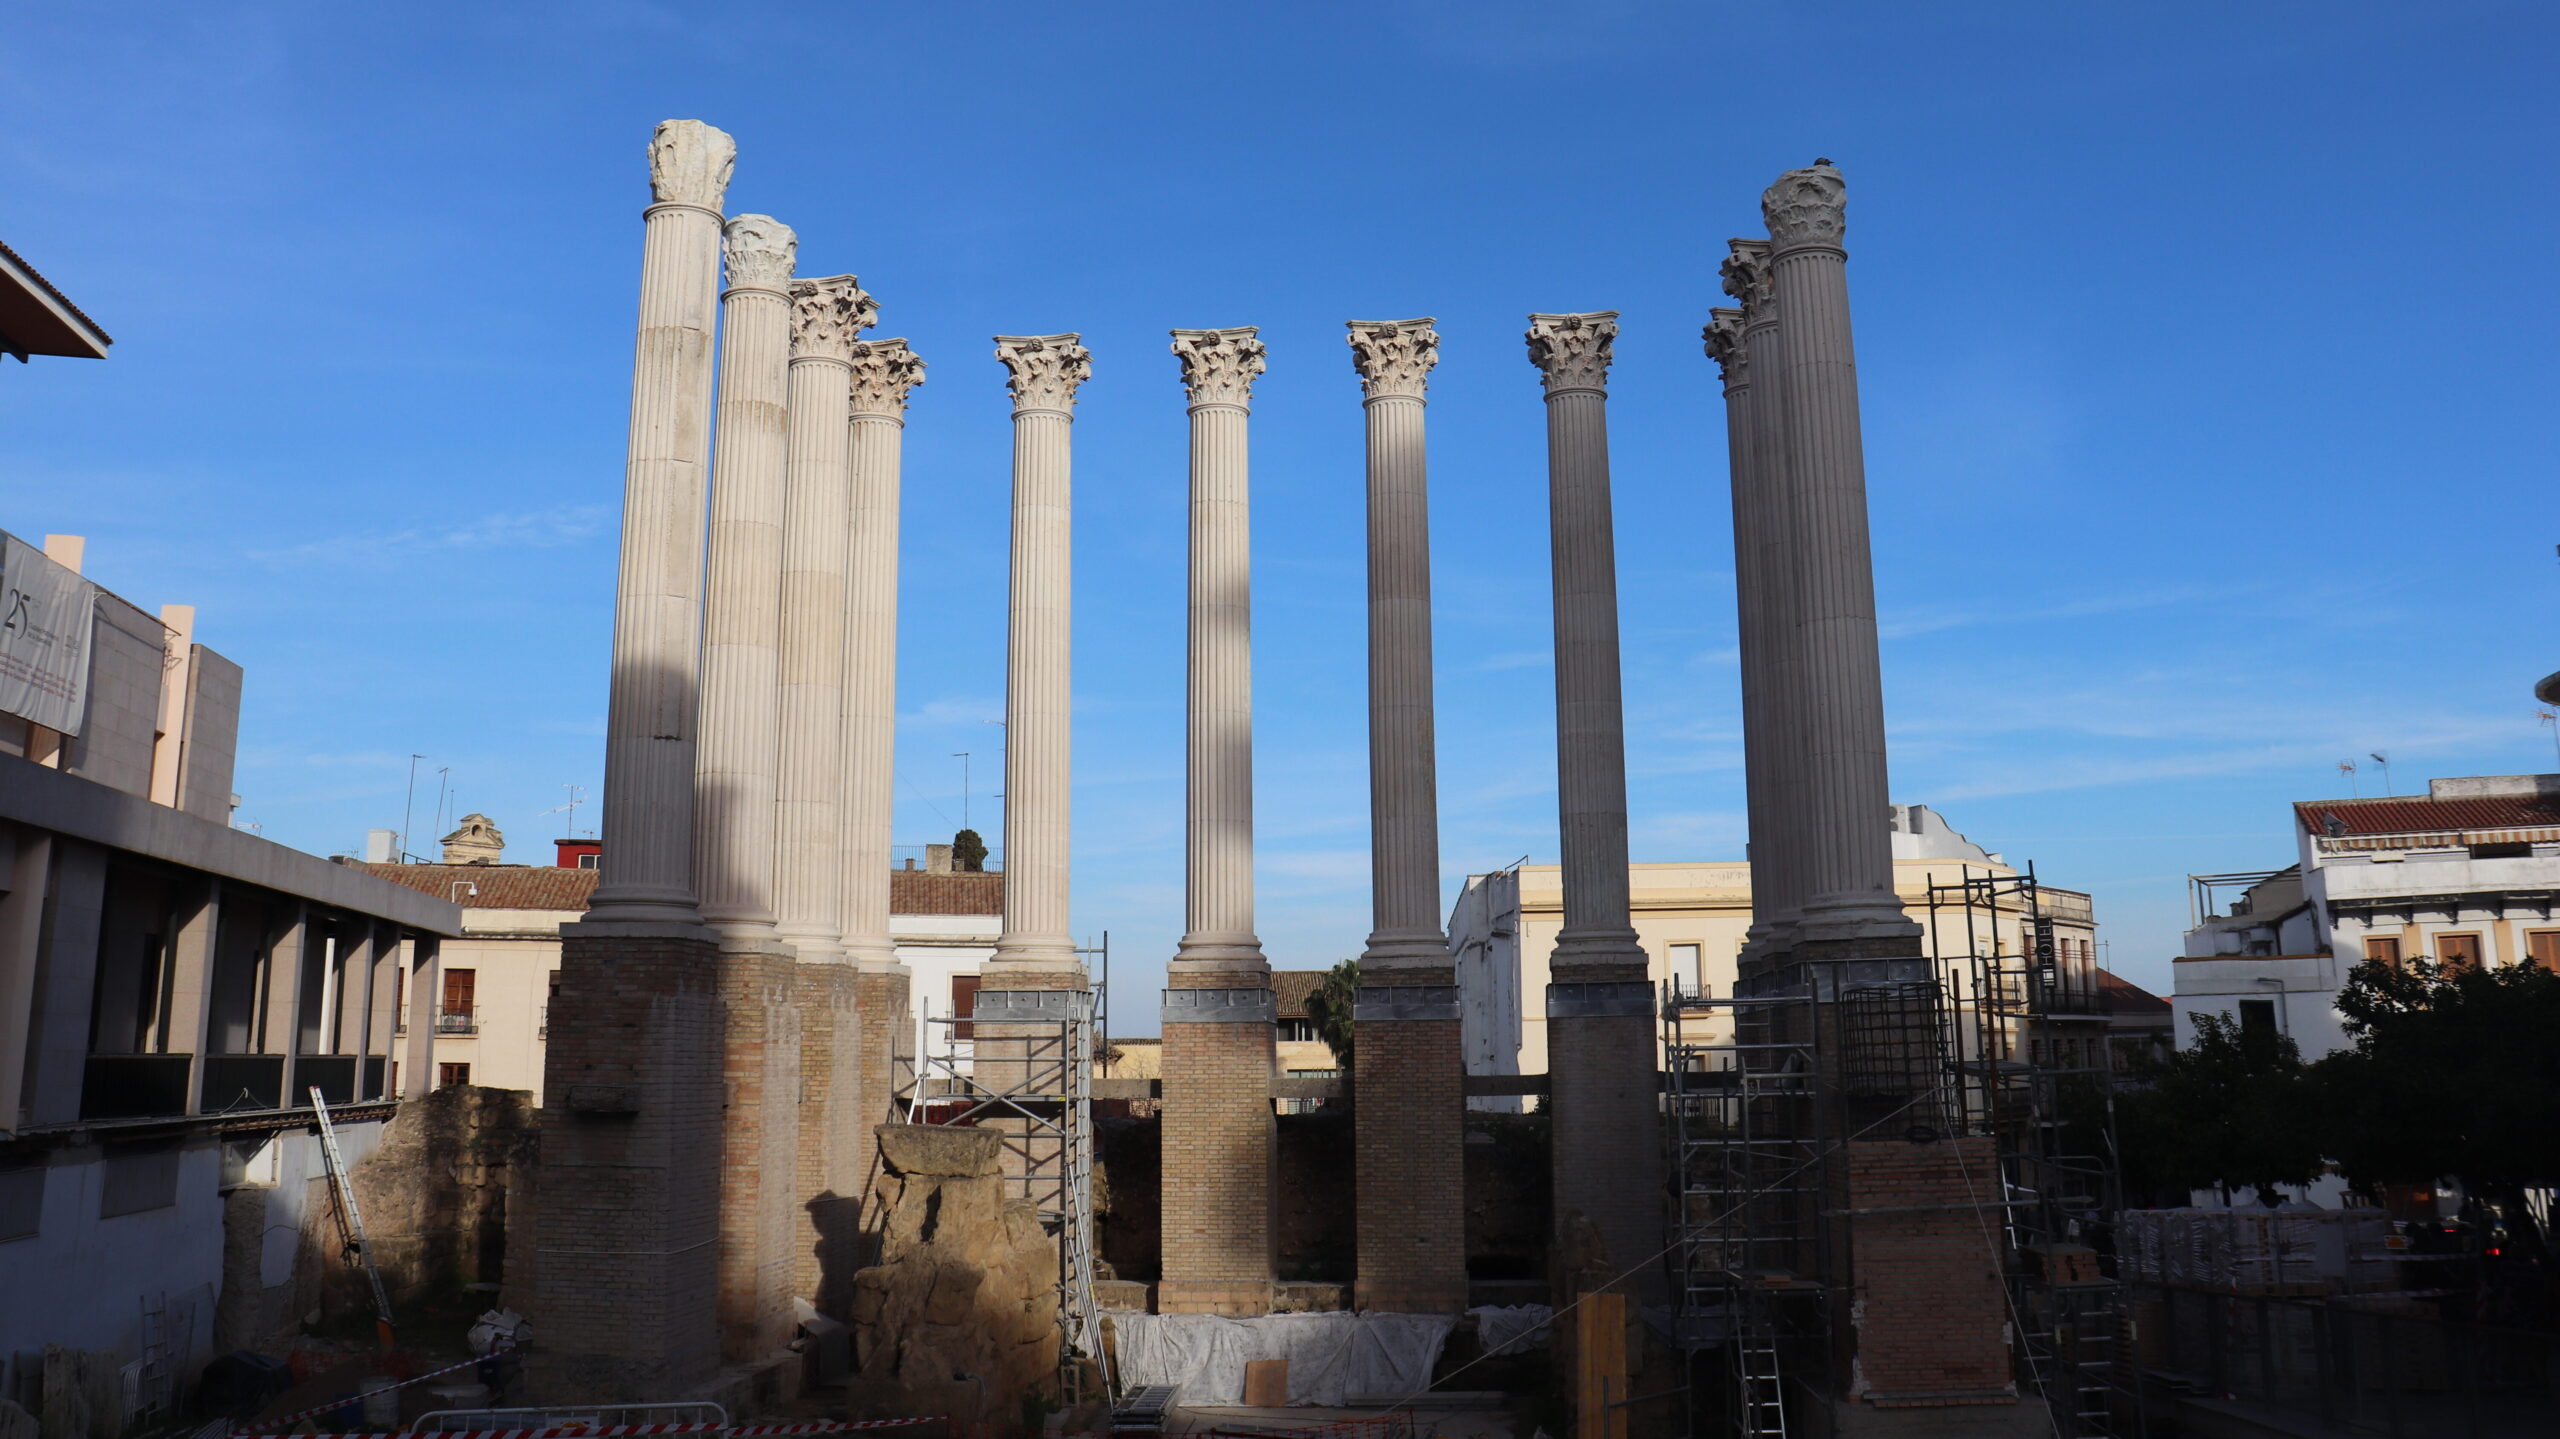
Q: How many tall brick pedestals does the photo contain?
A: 11